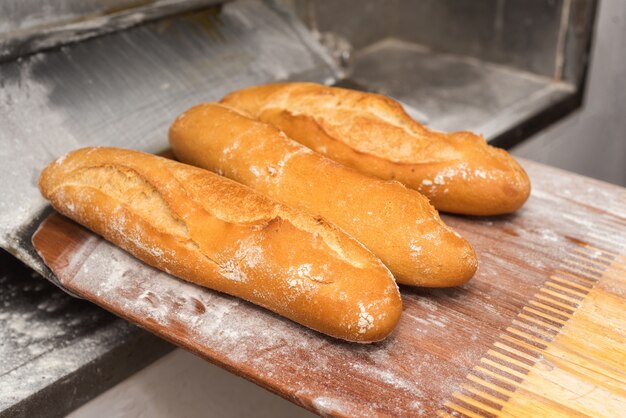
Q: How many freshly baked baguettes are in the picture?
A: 3